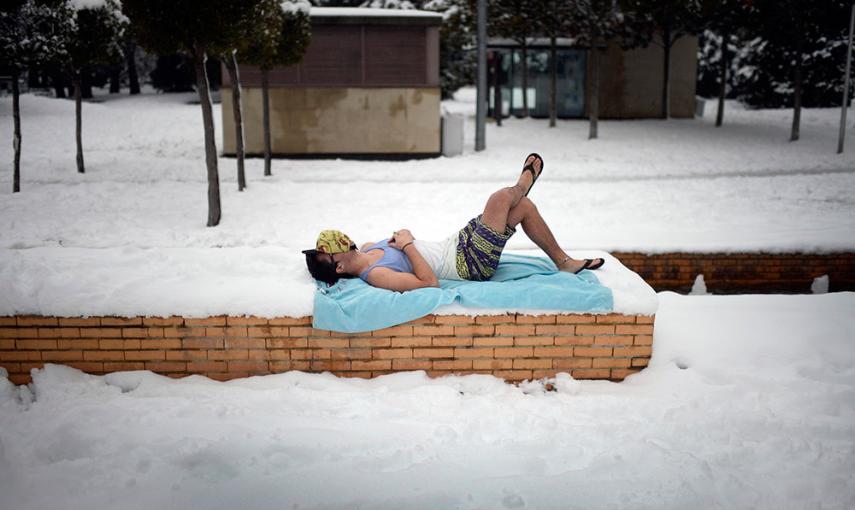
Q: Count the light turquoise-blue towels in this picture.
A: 1